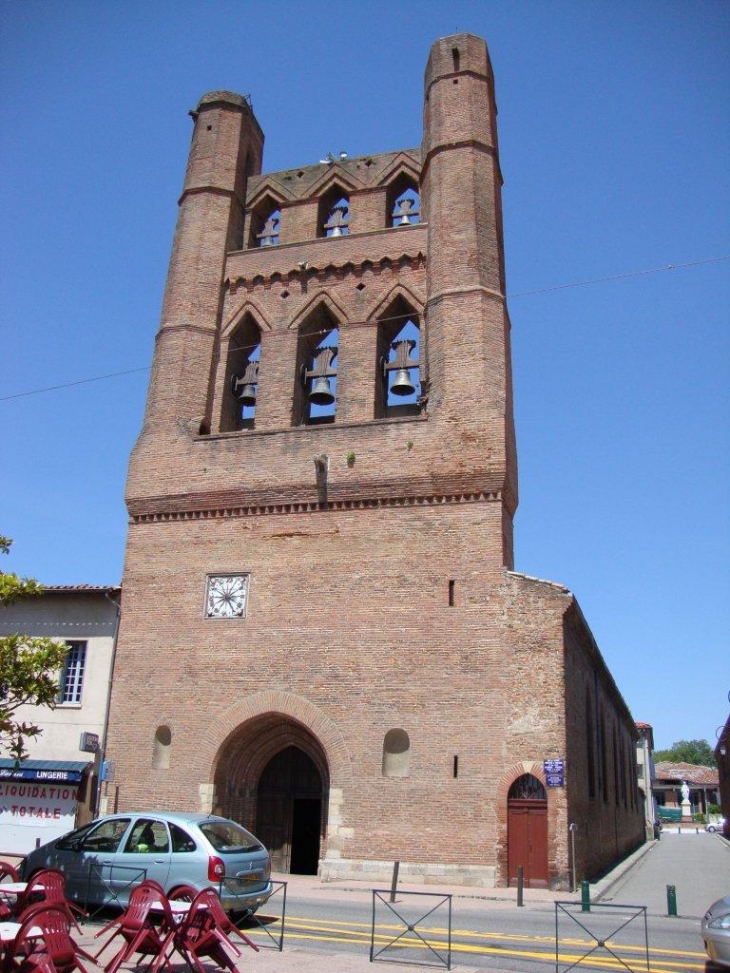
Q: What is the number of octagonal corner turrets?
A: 2